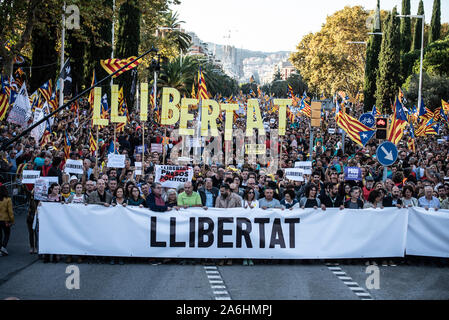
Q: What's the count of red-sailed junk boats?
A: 0